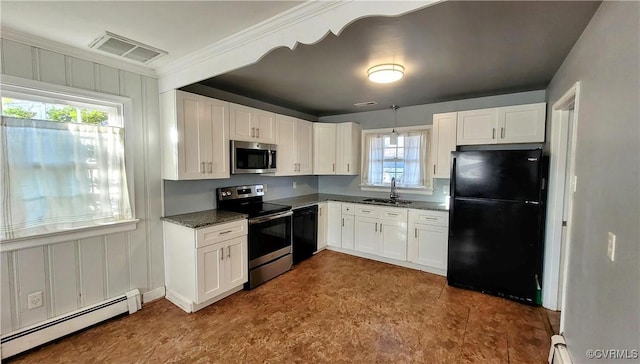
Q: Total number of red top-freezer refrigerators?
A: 0